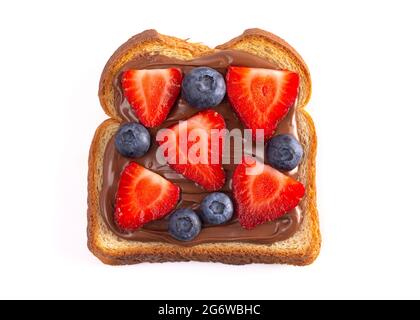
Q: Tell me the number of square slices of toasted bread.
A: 1